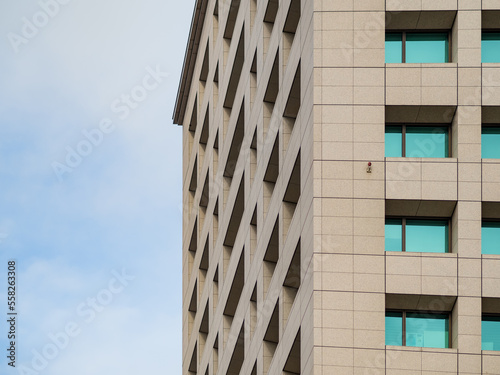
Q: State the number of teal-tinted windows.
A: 8